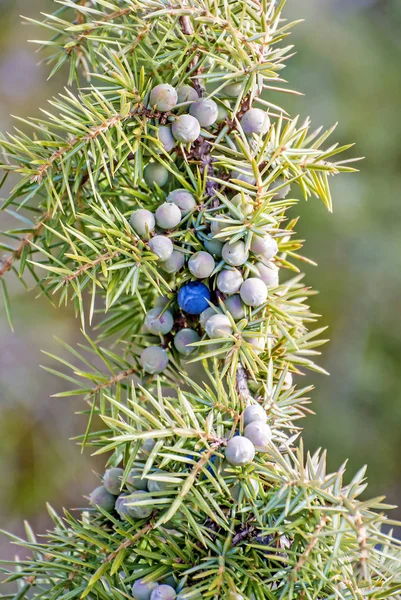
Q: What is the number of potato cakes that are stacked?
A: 0